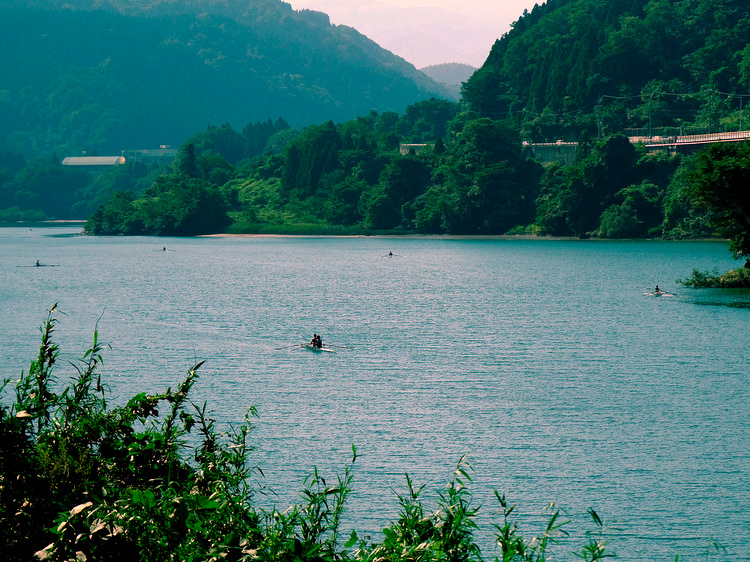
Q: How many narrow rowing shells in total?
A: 5